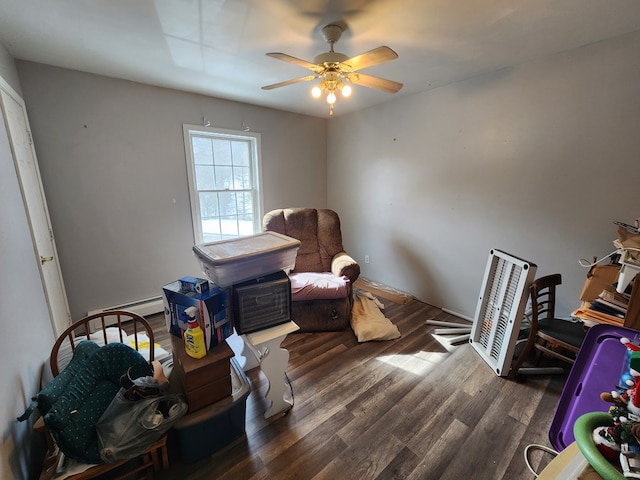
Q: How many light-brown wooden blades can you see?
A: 4